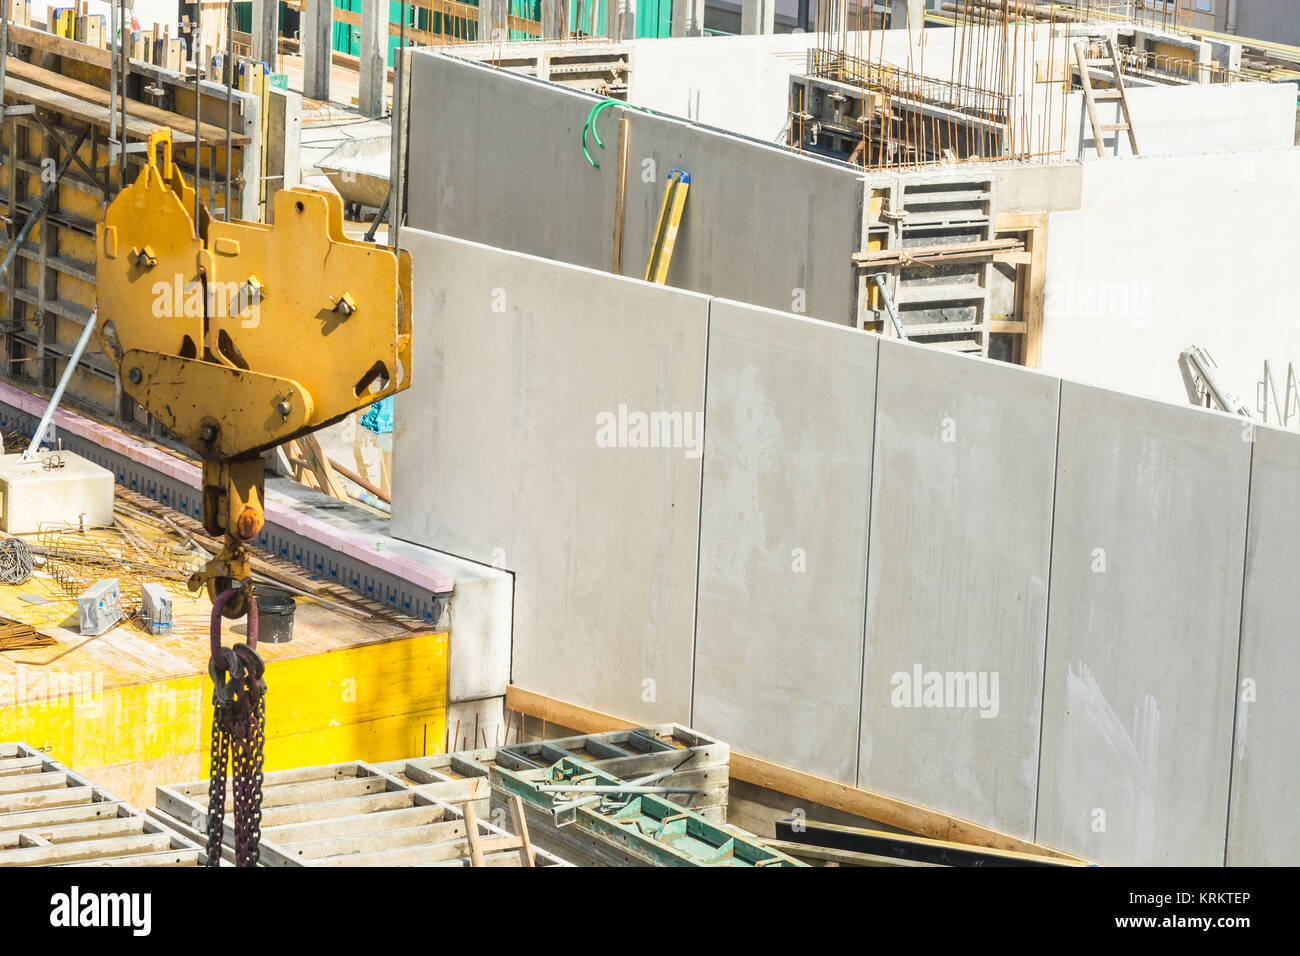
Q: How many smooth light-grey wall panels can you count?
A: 5